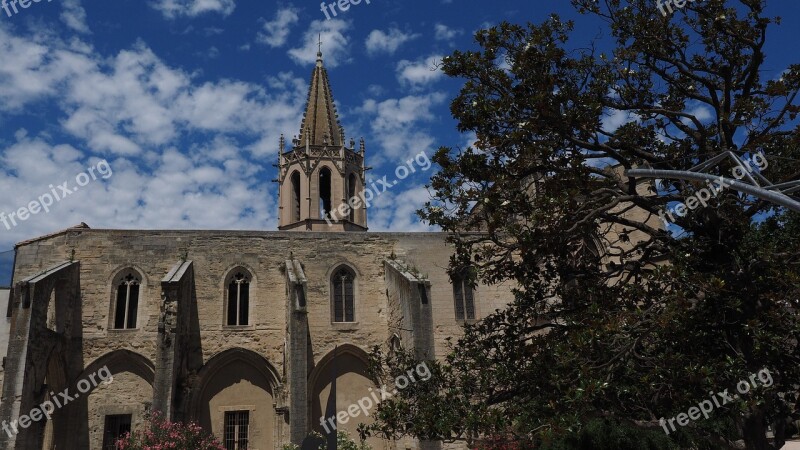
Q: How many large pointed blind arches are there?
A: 3